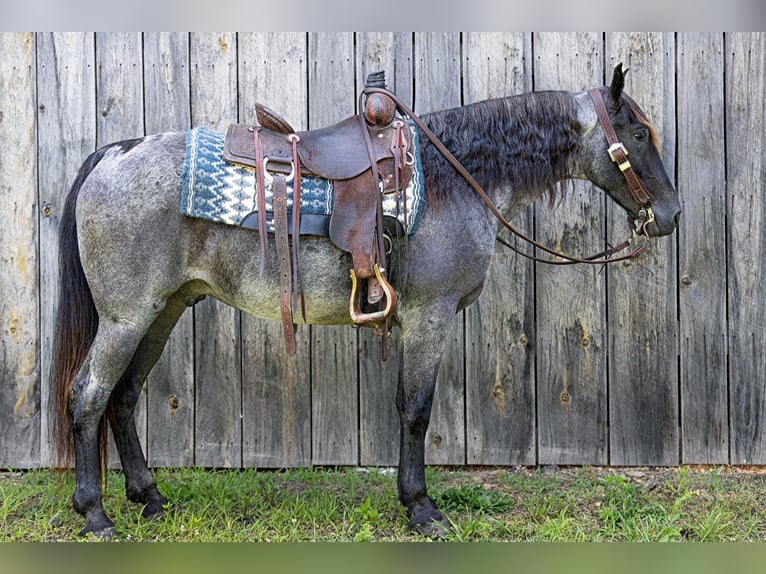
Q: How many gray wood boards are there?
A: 14